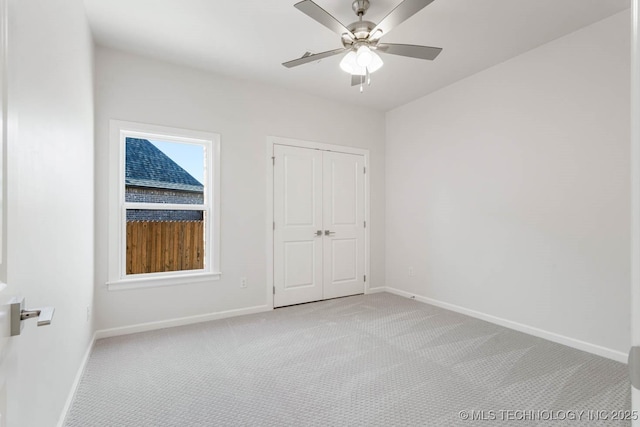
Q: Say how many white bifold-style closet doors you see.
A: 2